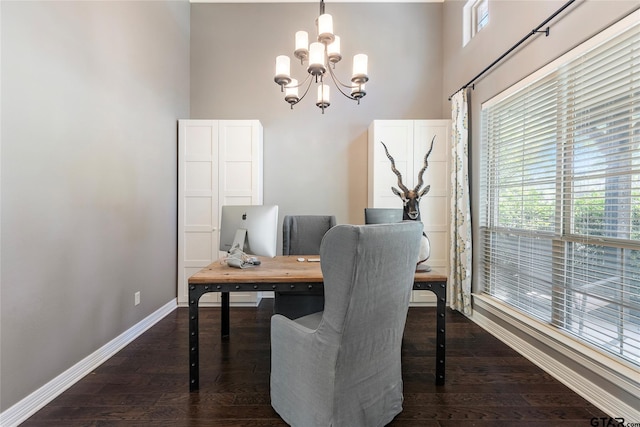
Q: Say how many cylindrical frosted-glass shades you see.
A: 9